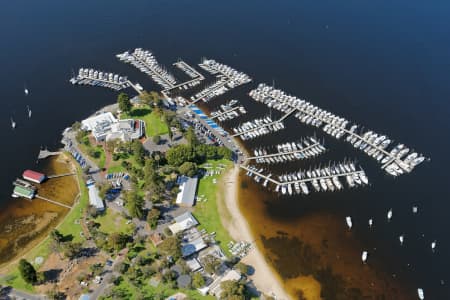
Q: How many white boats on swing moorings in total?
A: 11